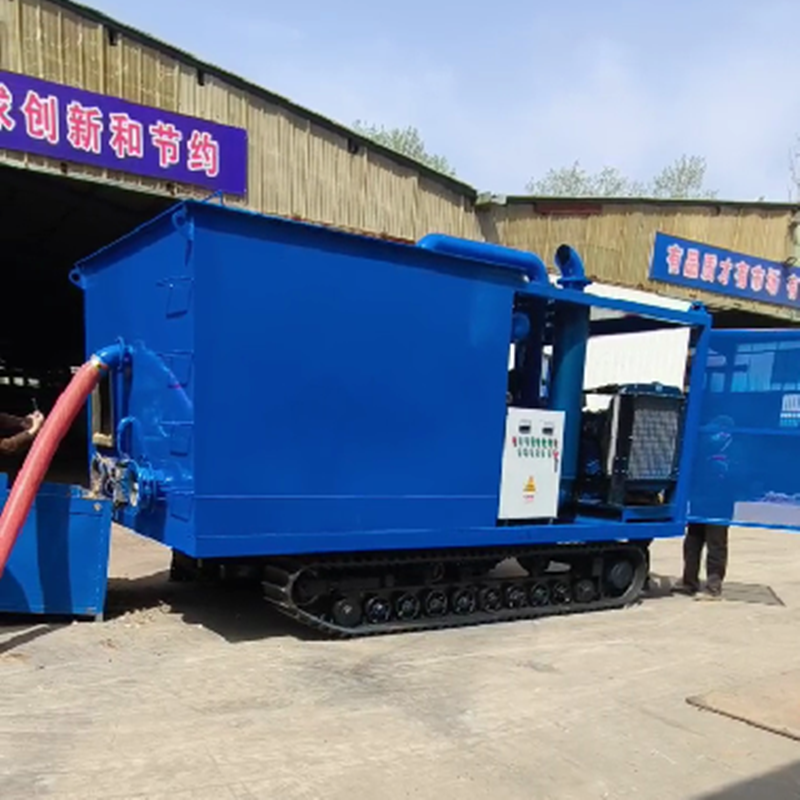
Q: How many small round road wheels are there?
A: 10